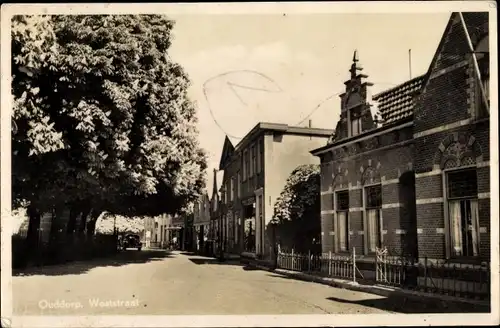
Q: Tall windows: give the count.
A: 3